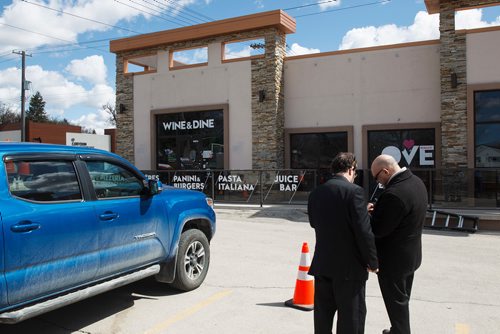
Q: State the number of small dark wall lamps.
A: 3